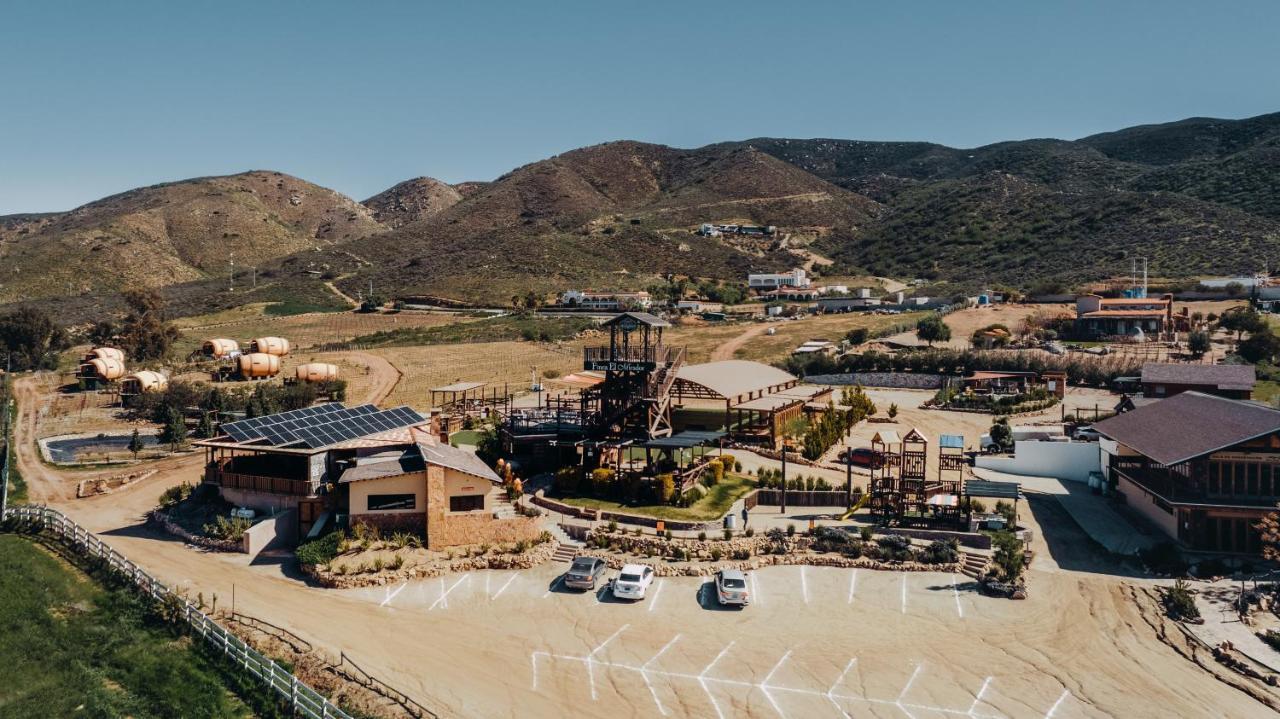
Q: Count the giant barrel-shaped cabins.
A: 7